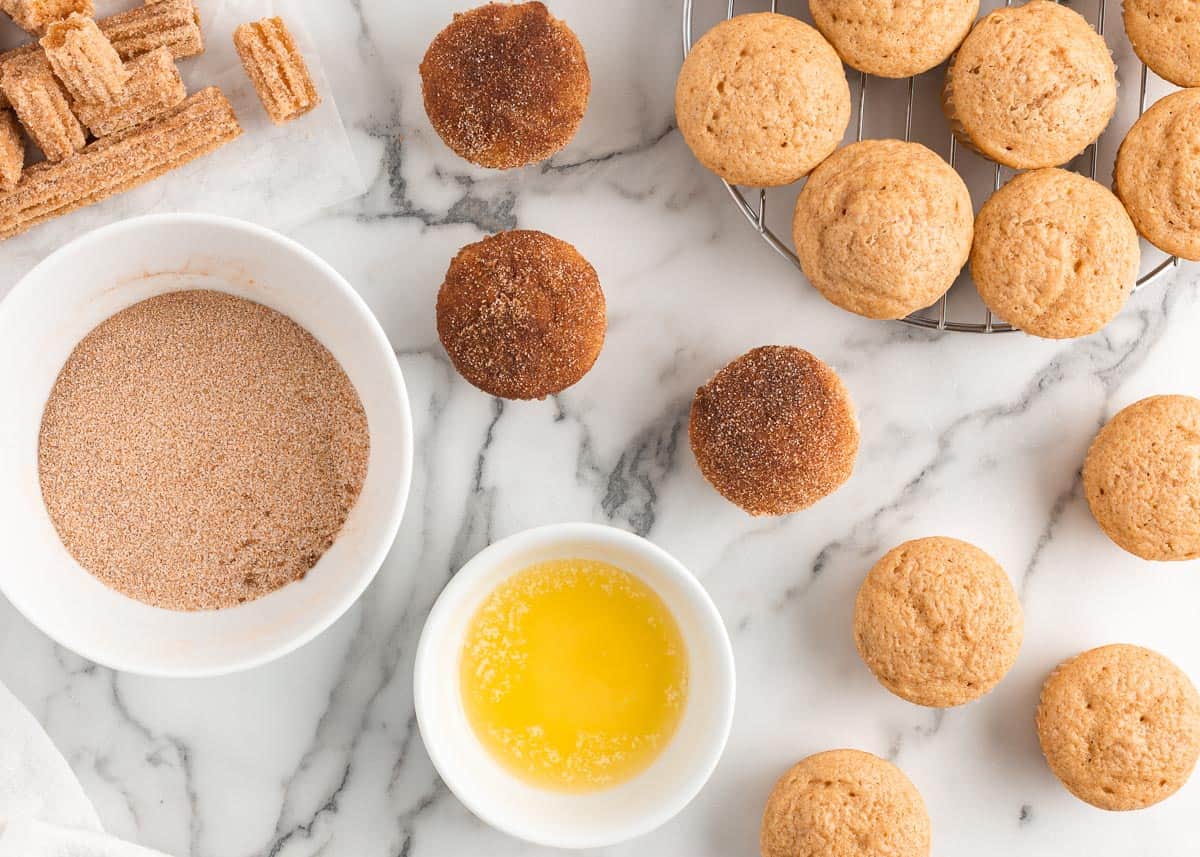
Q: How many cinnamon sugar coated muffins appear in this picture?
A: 3